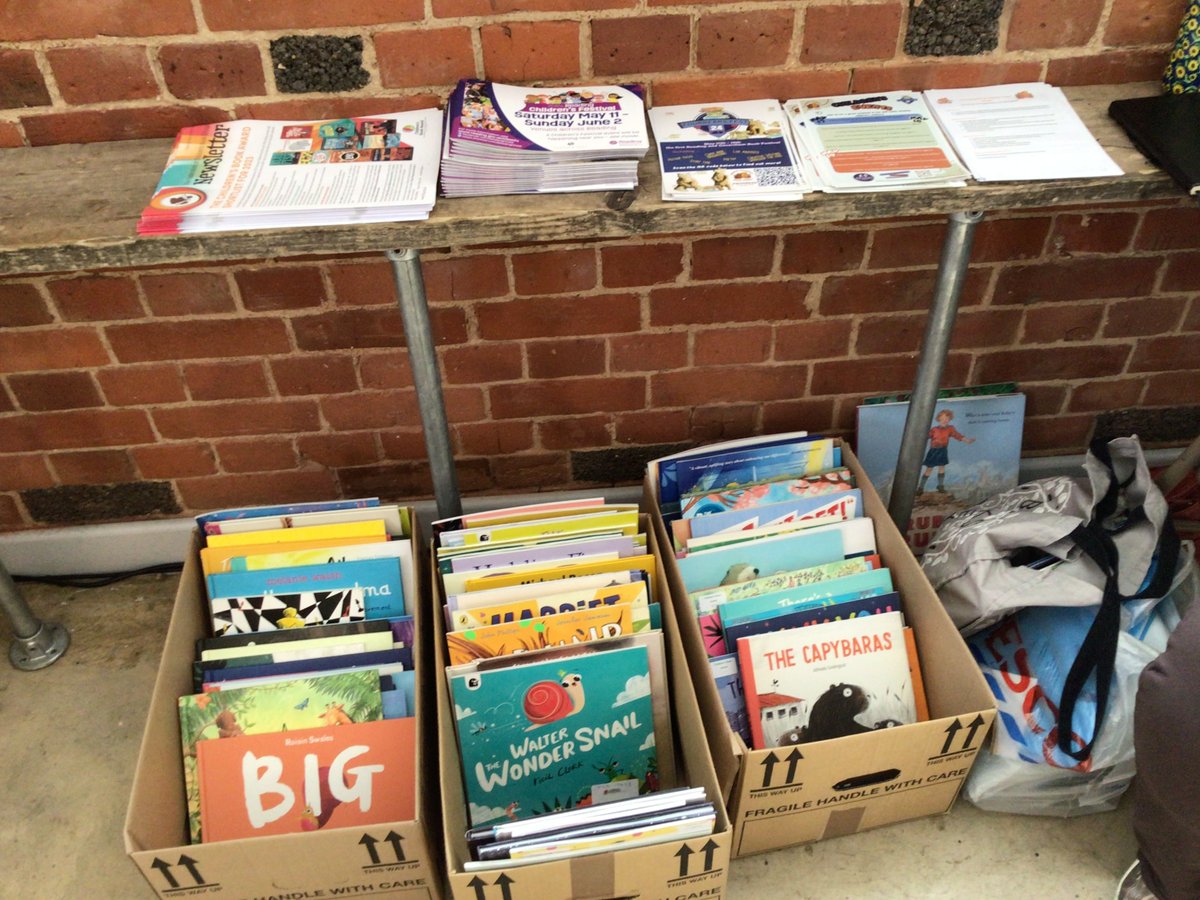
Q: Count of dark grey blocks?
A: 5